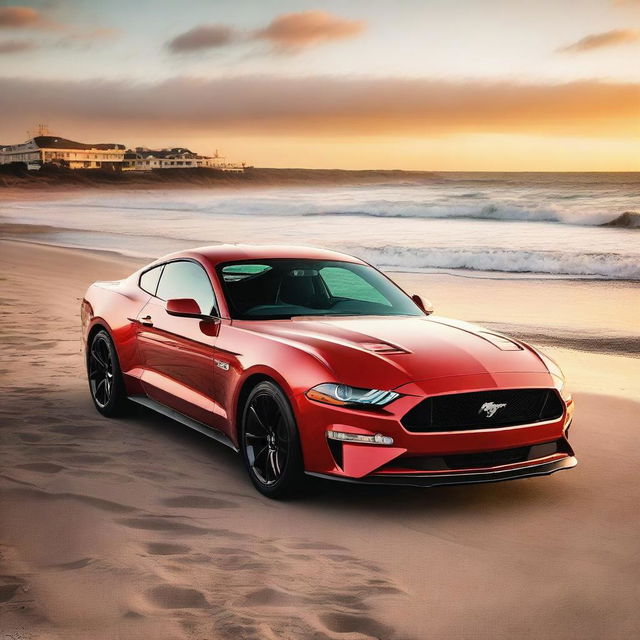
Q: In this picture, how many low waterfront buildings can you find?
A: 2